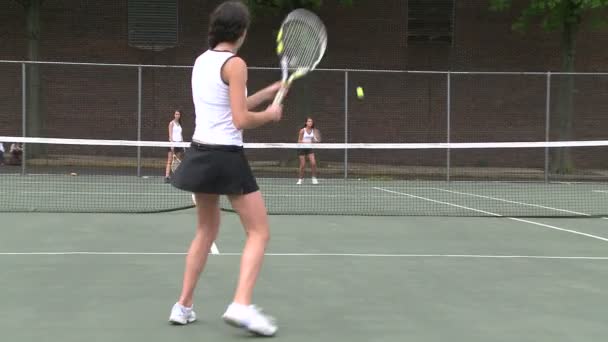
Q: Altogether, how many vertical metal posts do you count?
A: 5